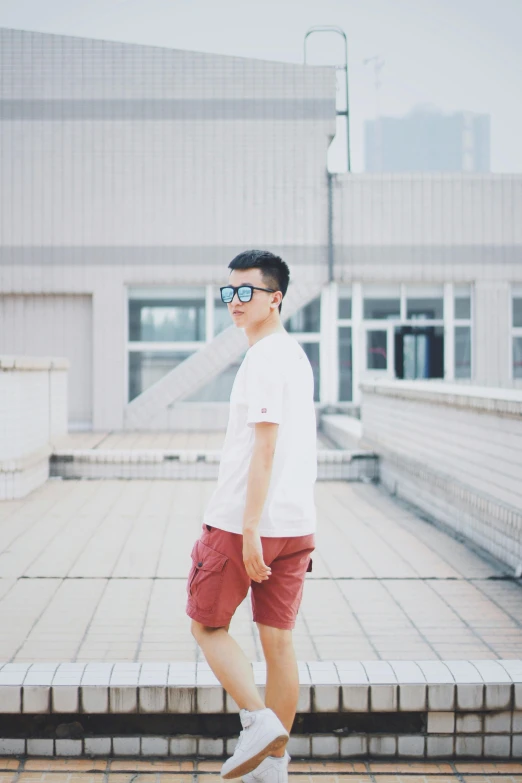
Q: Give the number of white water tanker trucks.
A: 0